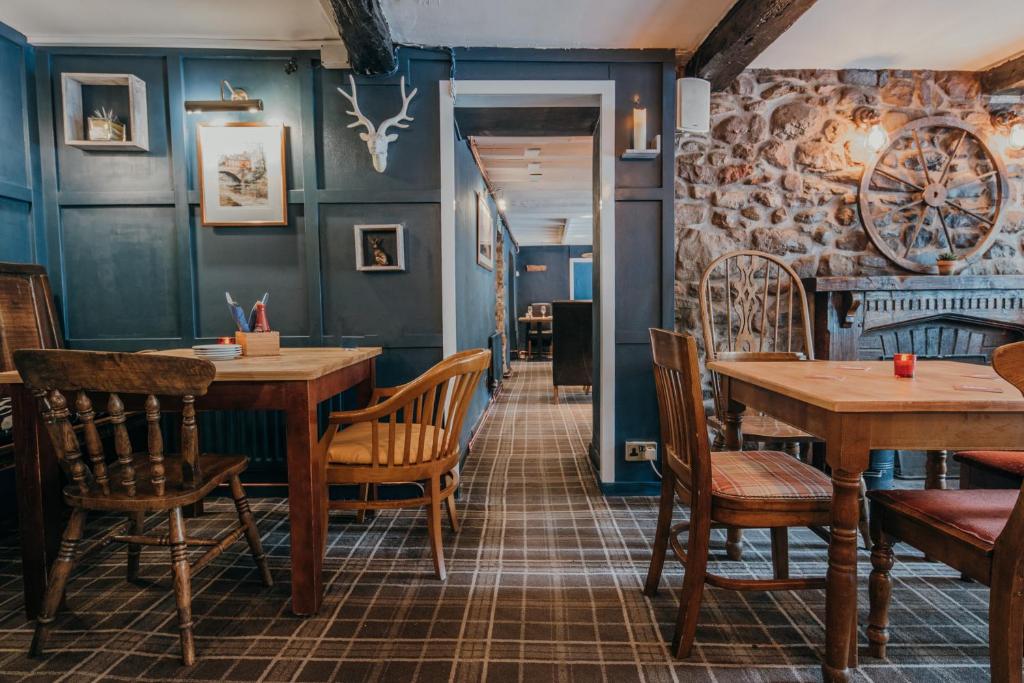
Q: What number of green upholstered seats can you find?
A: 0